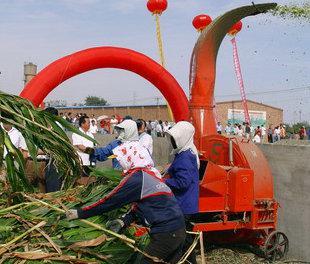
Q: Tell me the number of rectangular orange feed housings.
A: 1